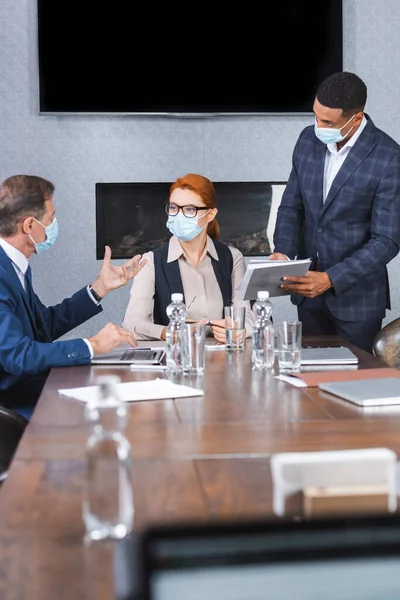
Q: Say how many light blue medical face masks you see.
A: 3